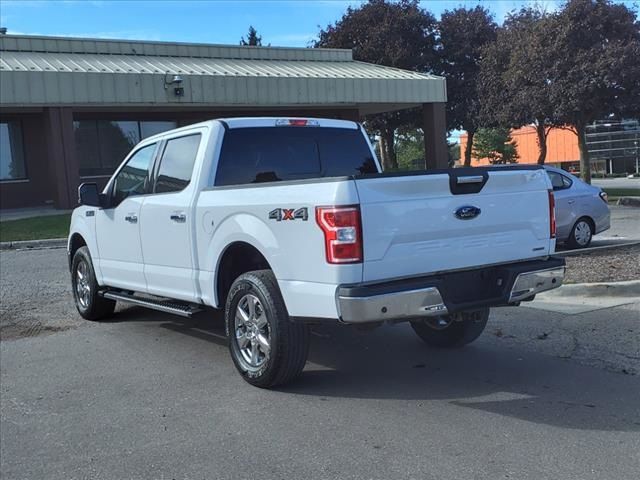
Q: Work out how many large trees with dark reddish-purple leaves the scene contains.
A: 4